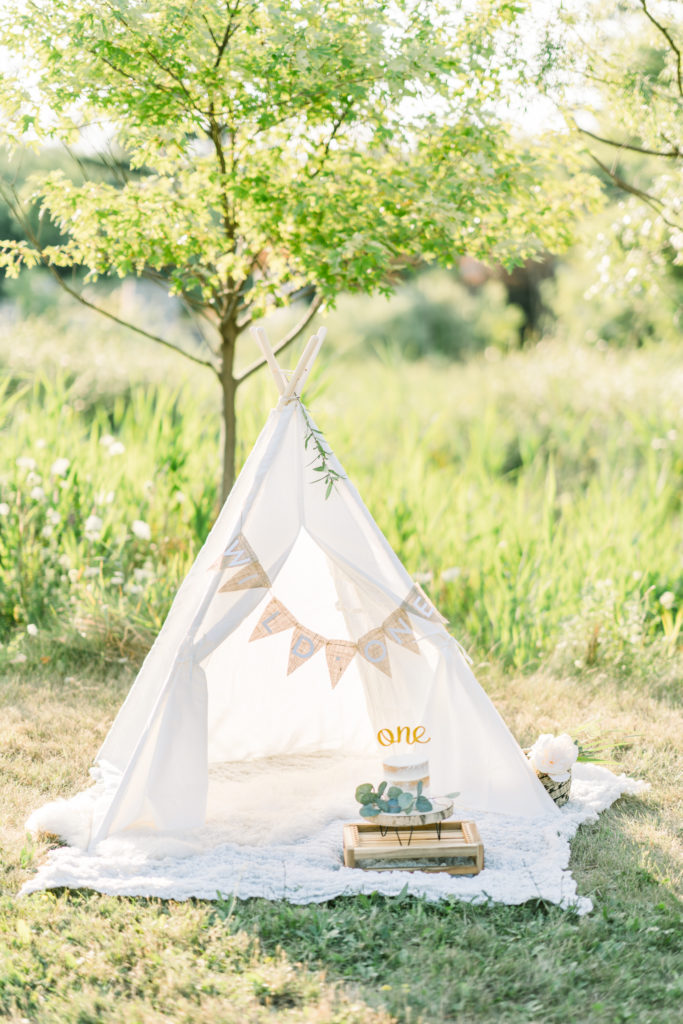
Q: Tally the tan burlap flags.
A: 8